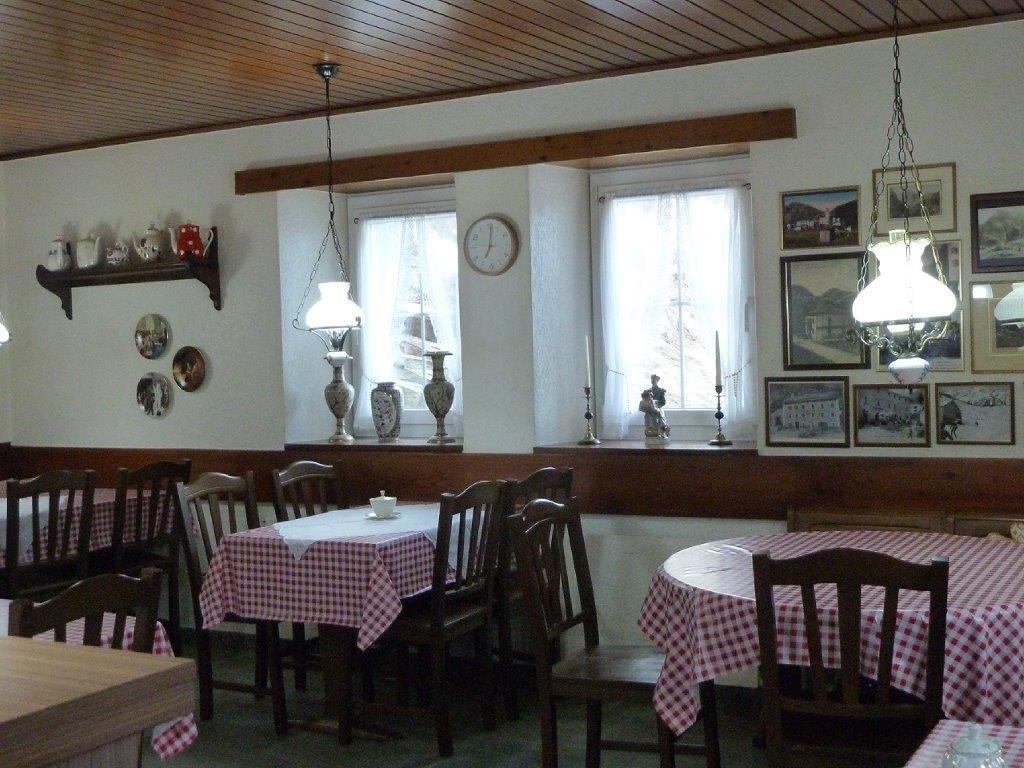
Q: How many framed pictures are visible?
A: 10